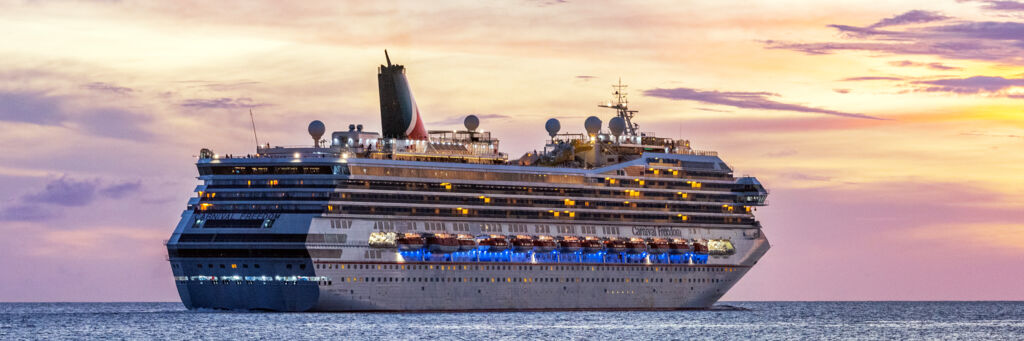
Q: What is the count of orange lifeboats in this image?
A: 13